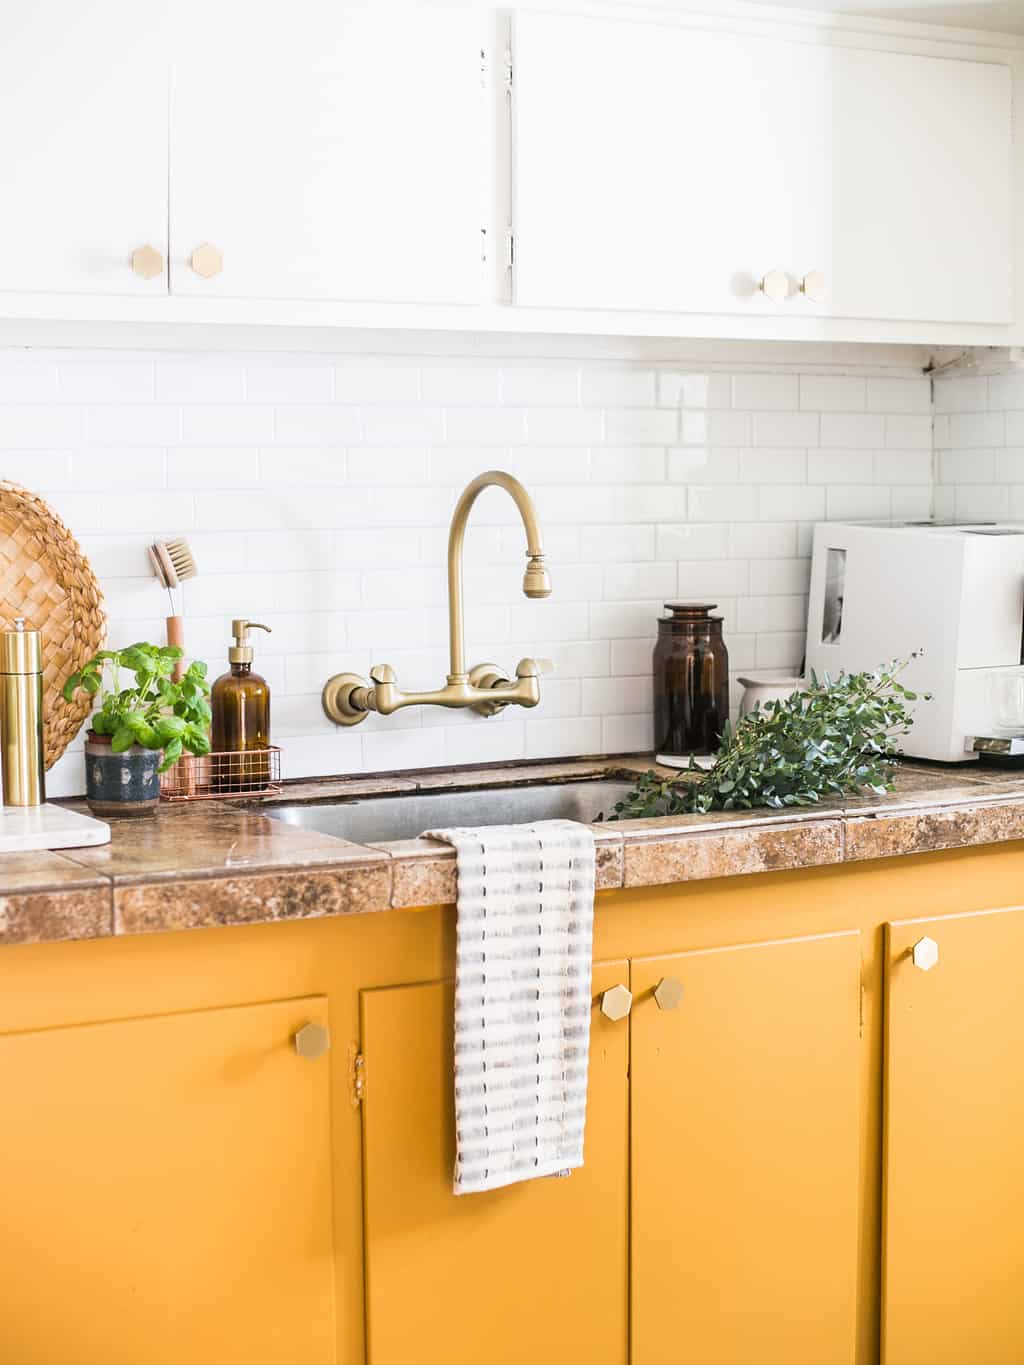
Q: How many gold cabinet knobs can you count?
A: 8